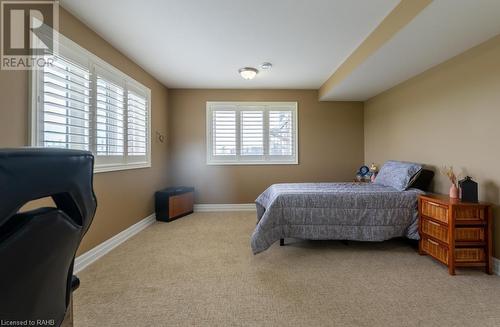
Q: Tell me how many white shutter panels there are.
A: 6